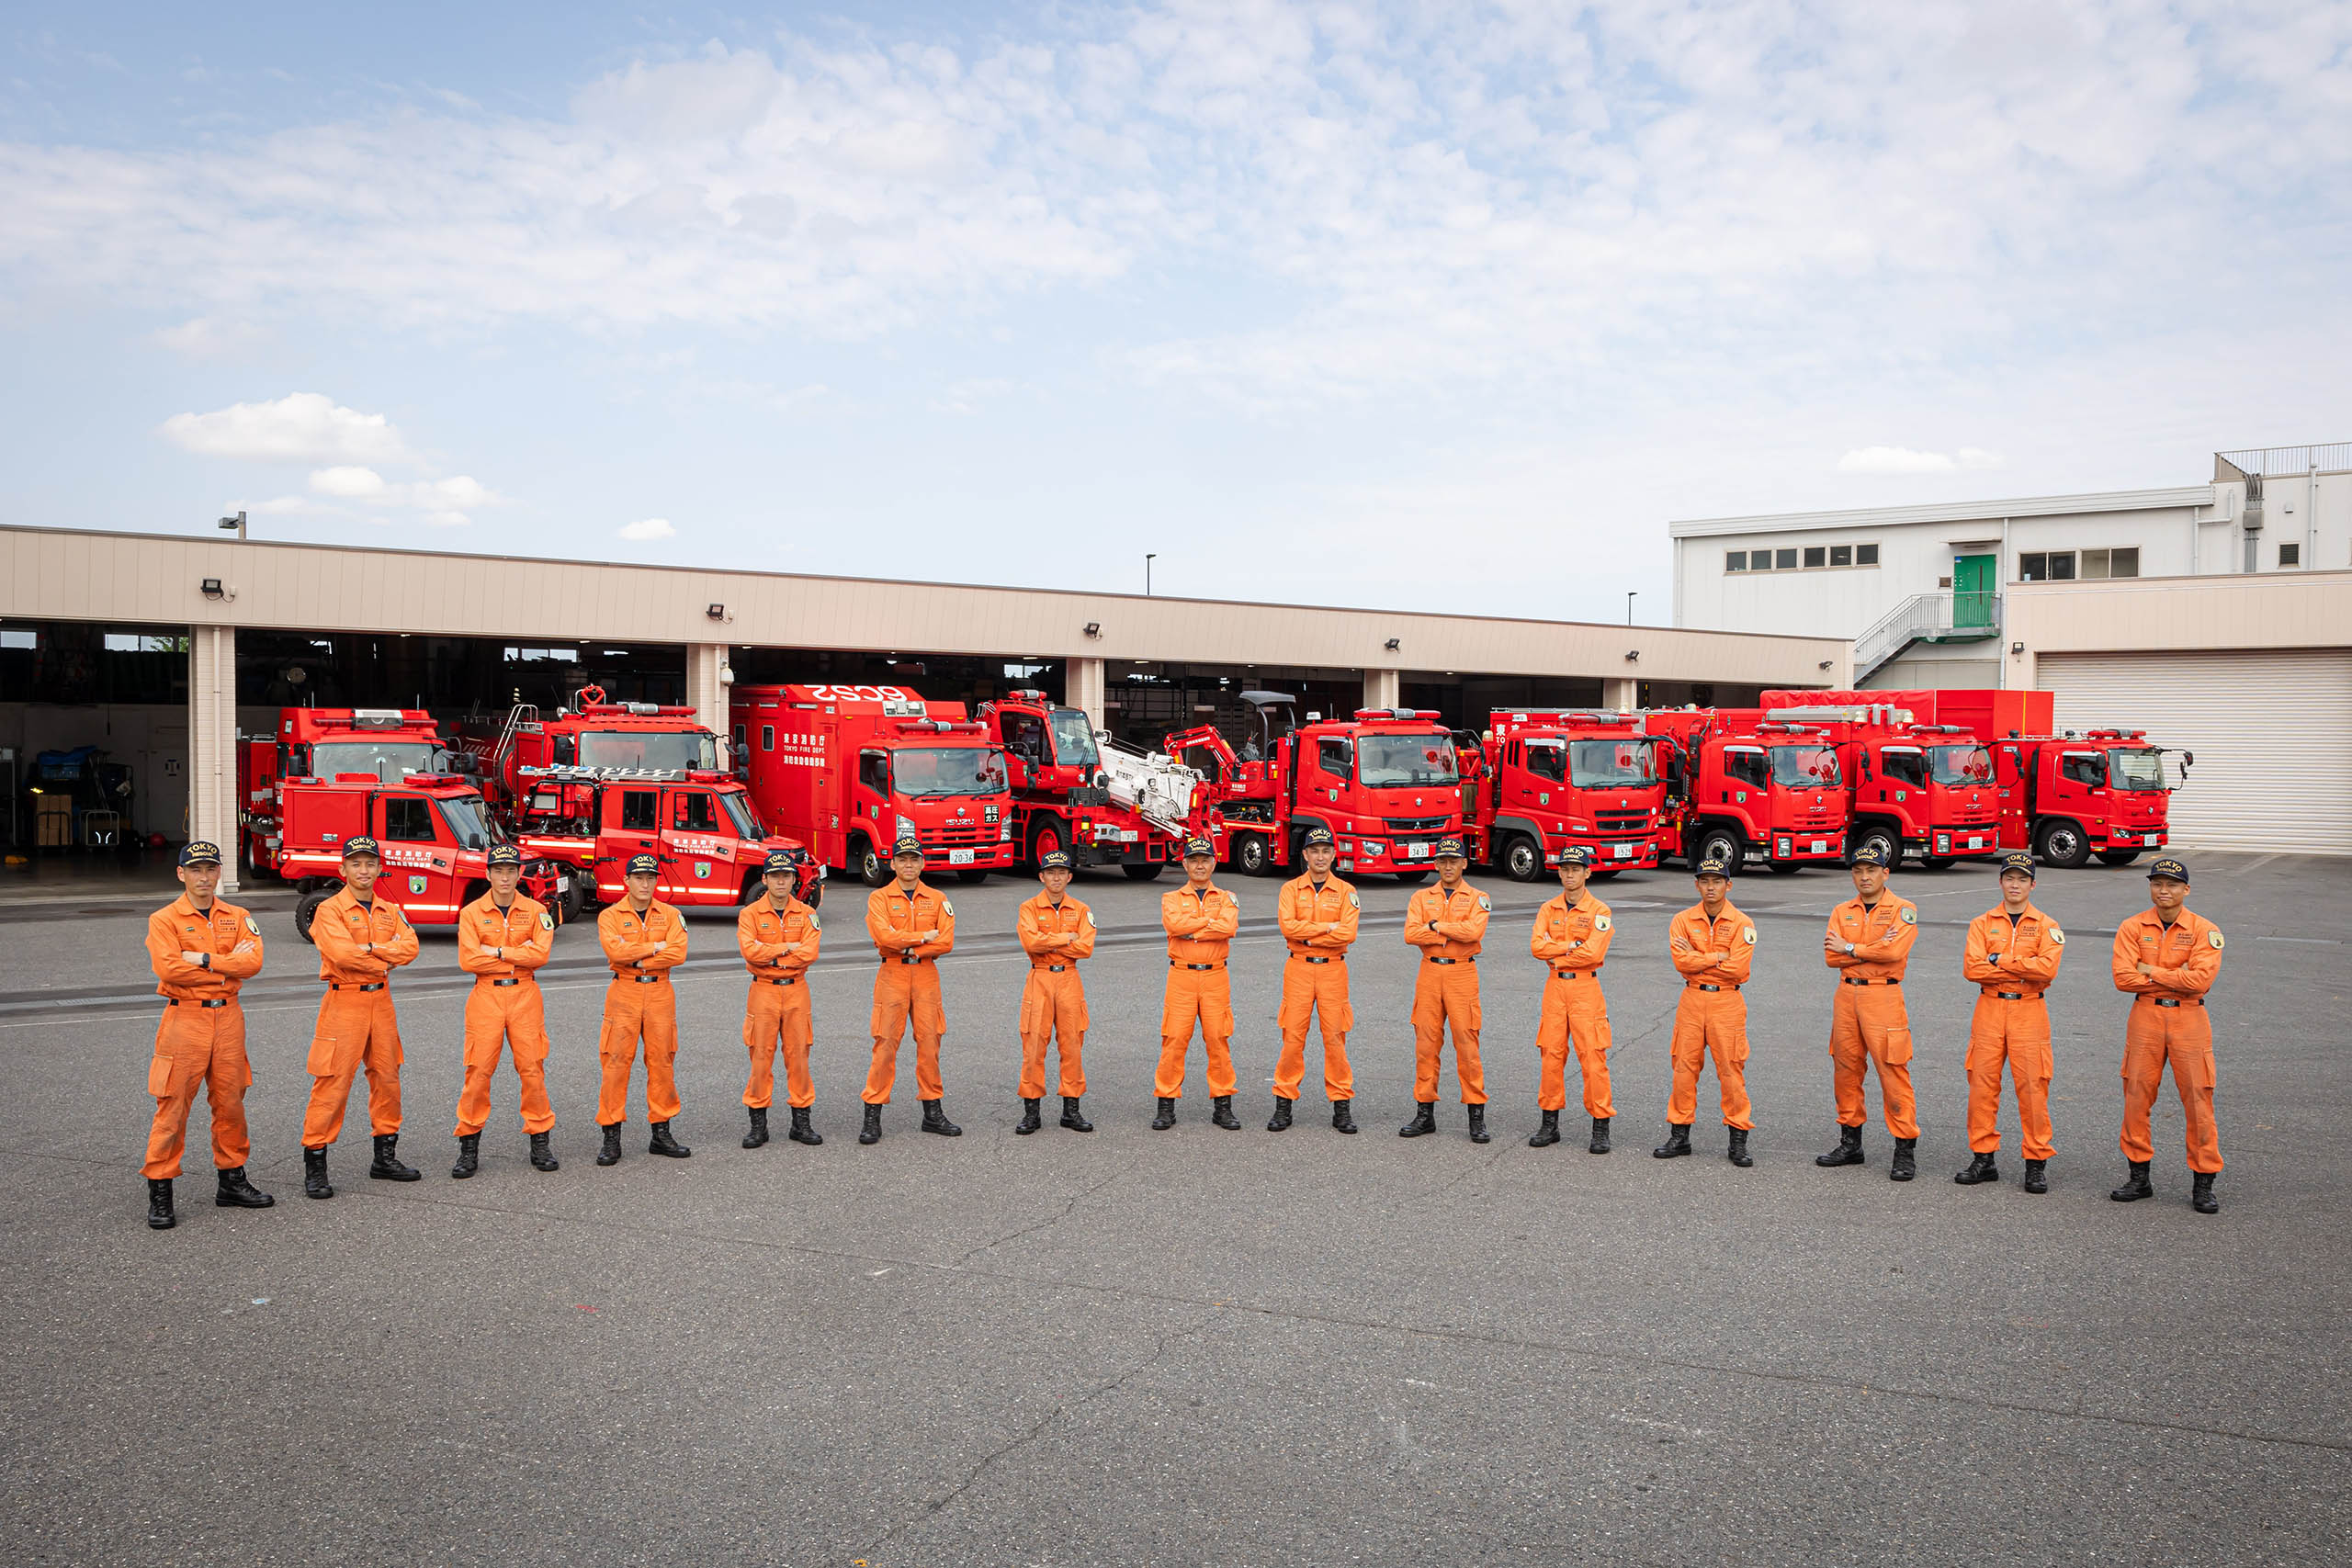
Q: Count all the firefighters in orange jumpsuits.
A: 15